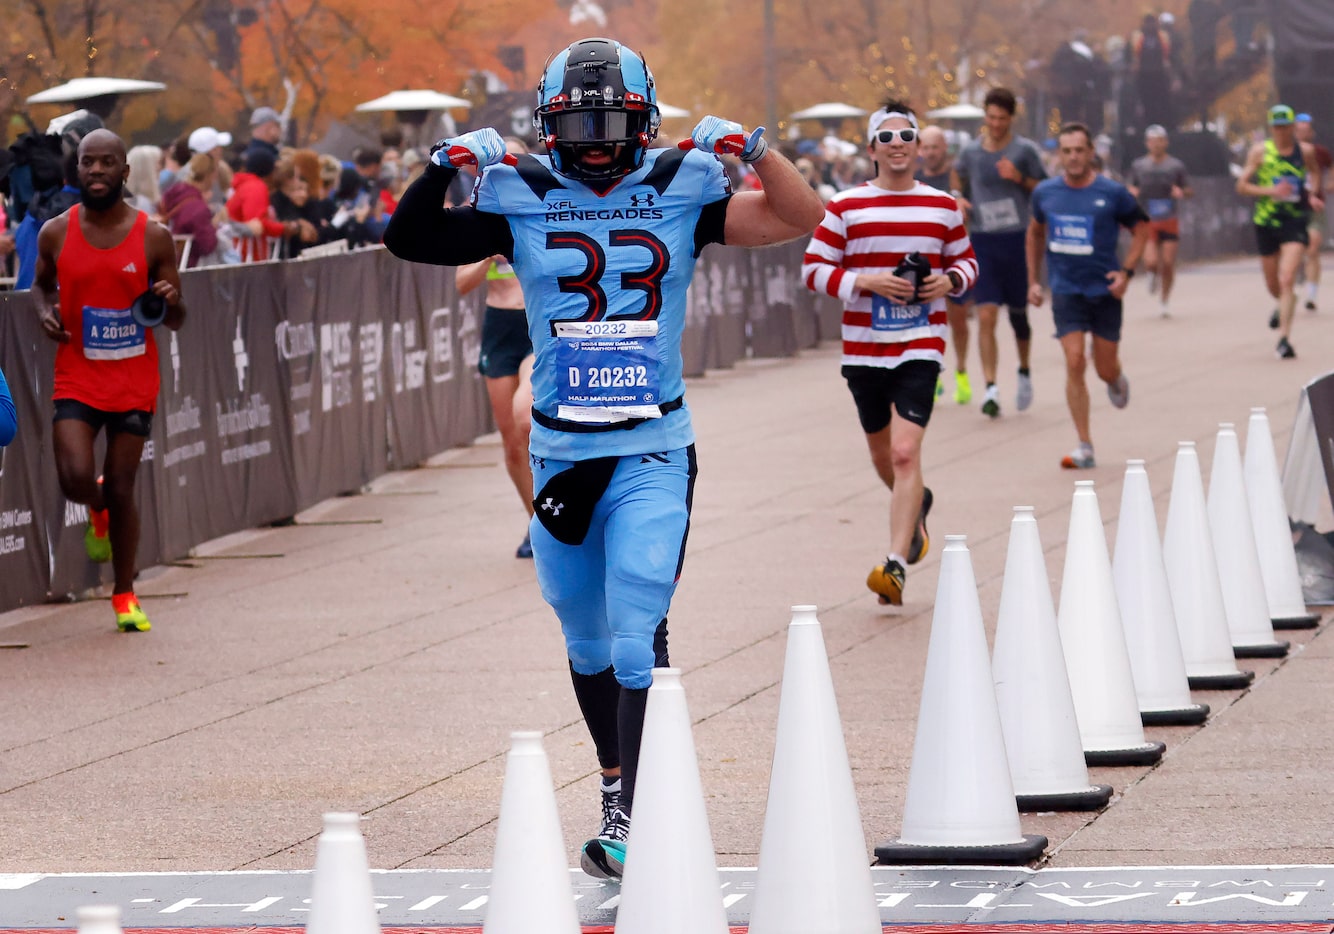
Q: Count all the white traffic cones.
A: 12